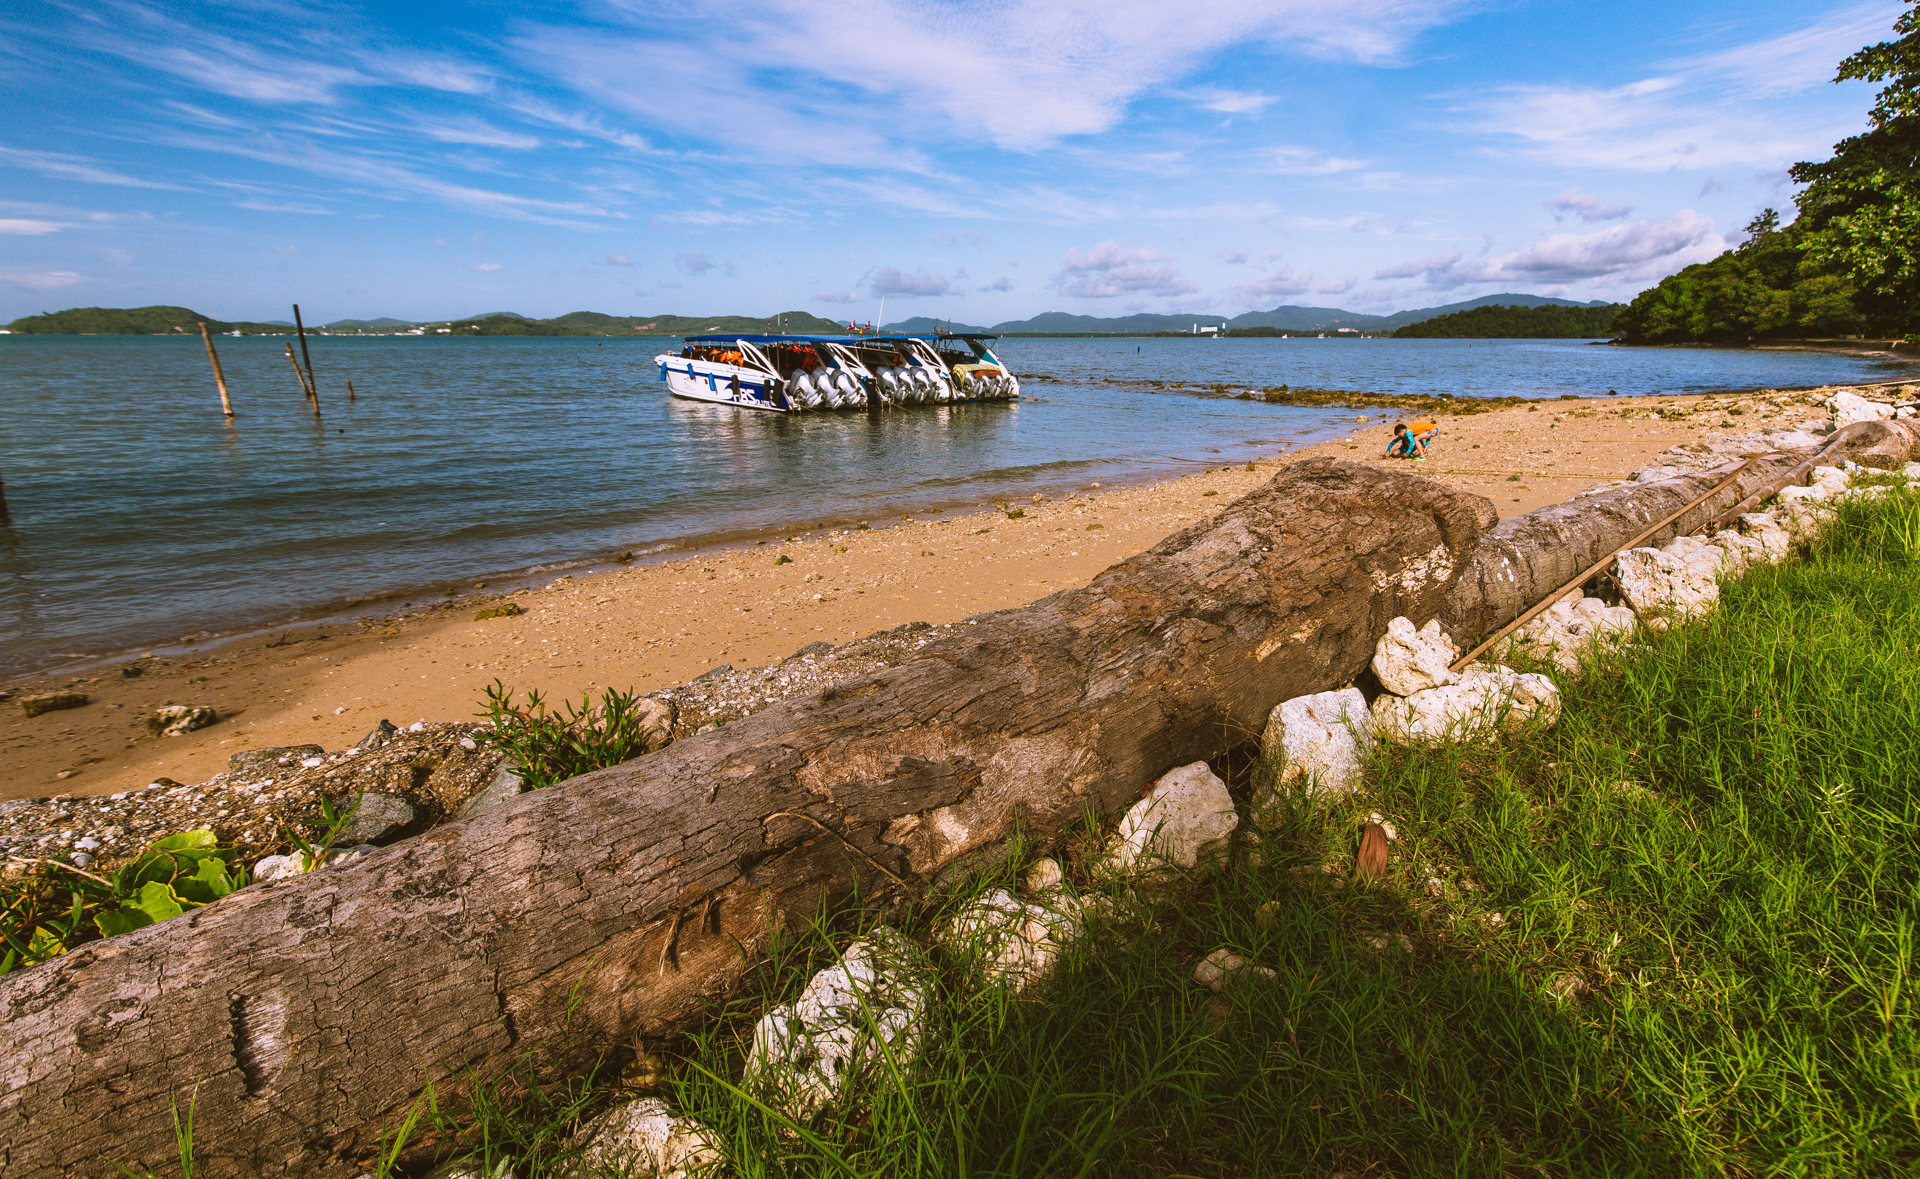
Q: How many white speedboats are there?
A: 3